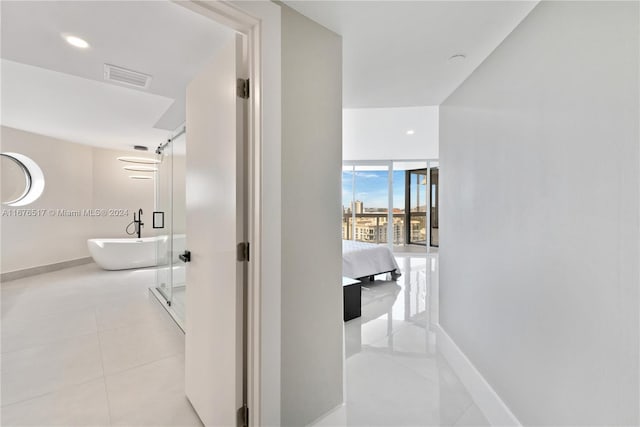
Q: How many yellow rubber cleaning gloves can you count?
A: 0